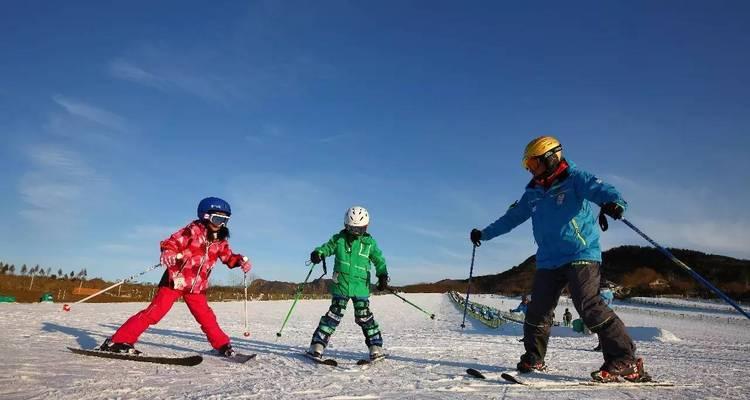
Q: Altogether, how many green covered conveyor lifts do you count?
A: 1